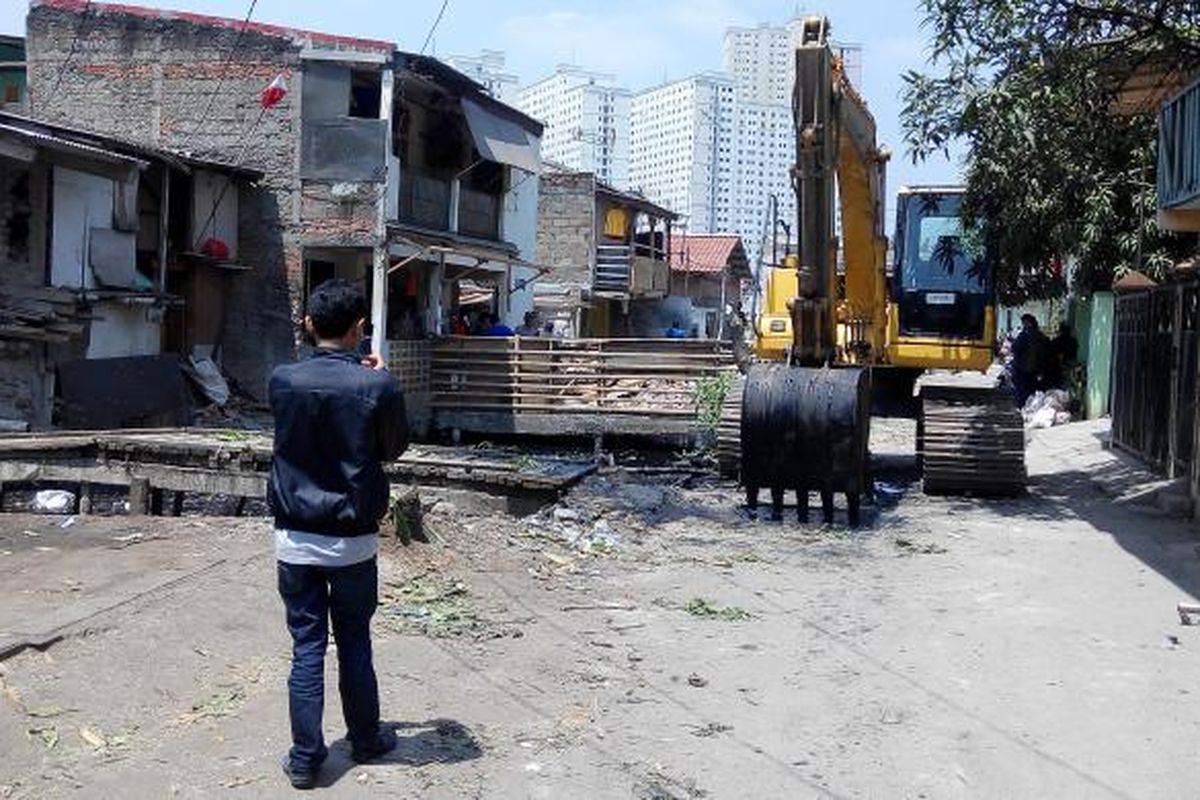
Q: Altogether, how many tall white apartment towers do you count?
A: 4